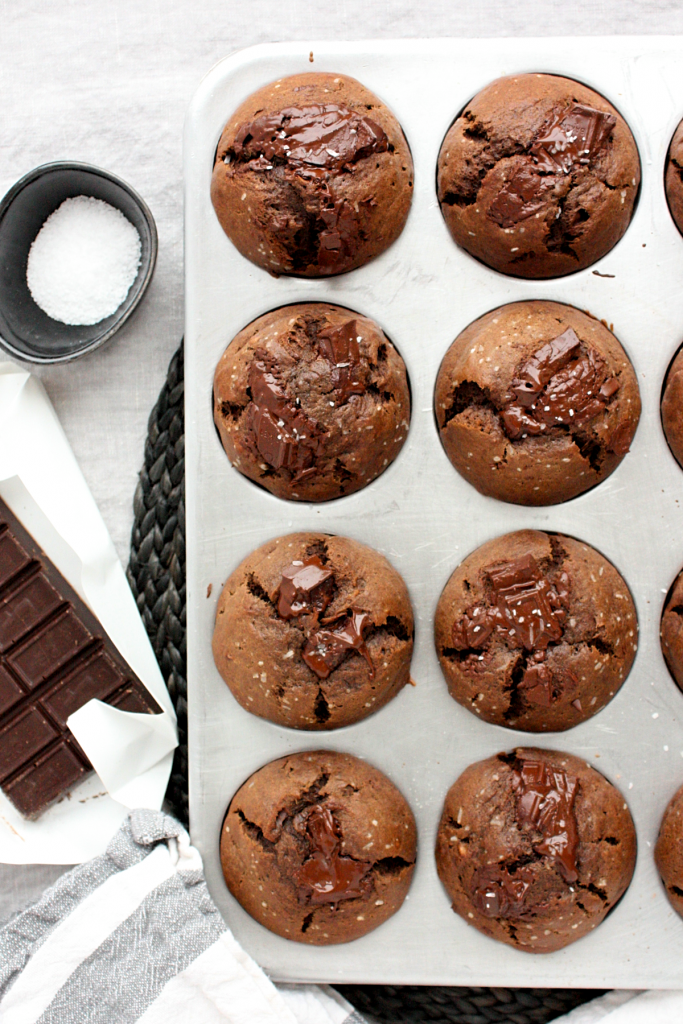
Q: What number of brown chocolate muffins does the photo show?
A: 12